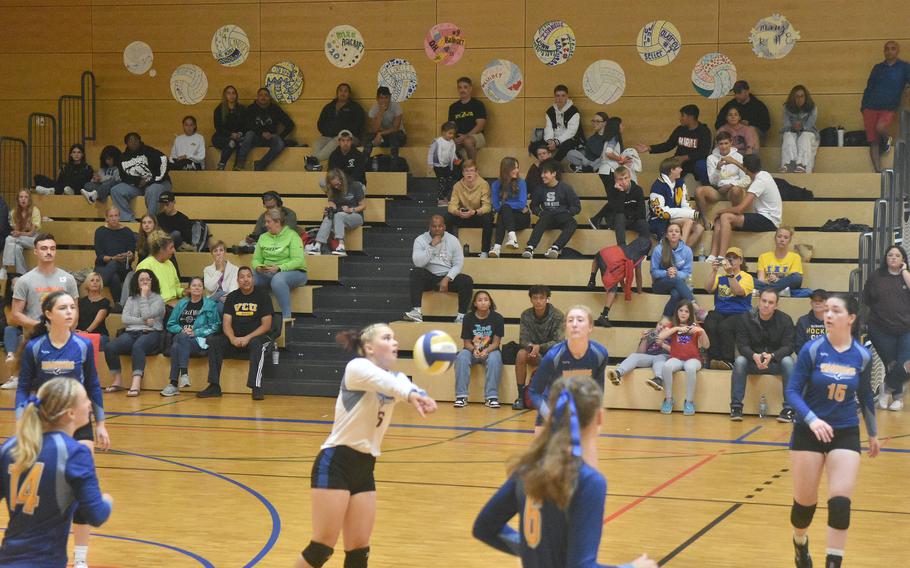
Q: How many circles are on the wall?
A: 13